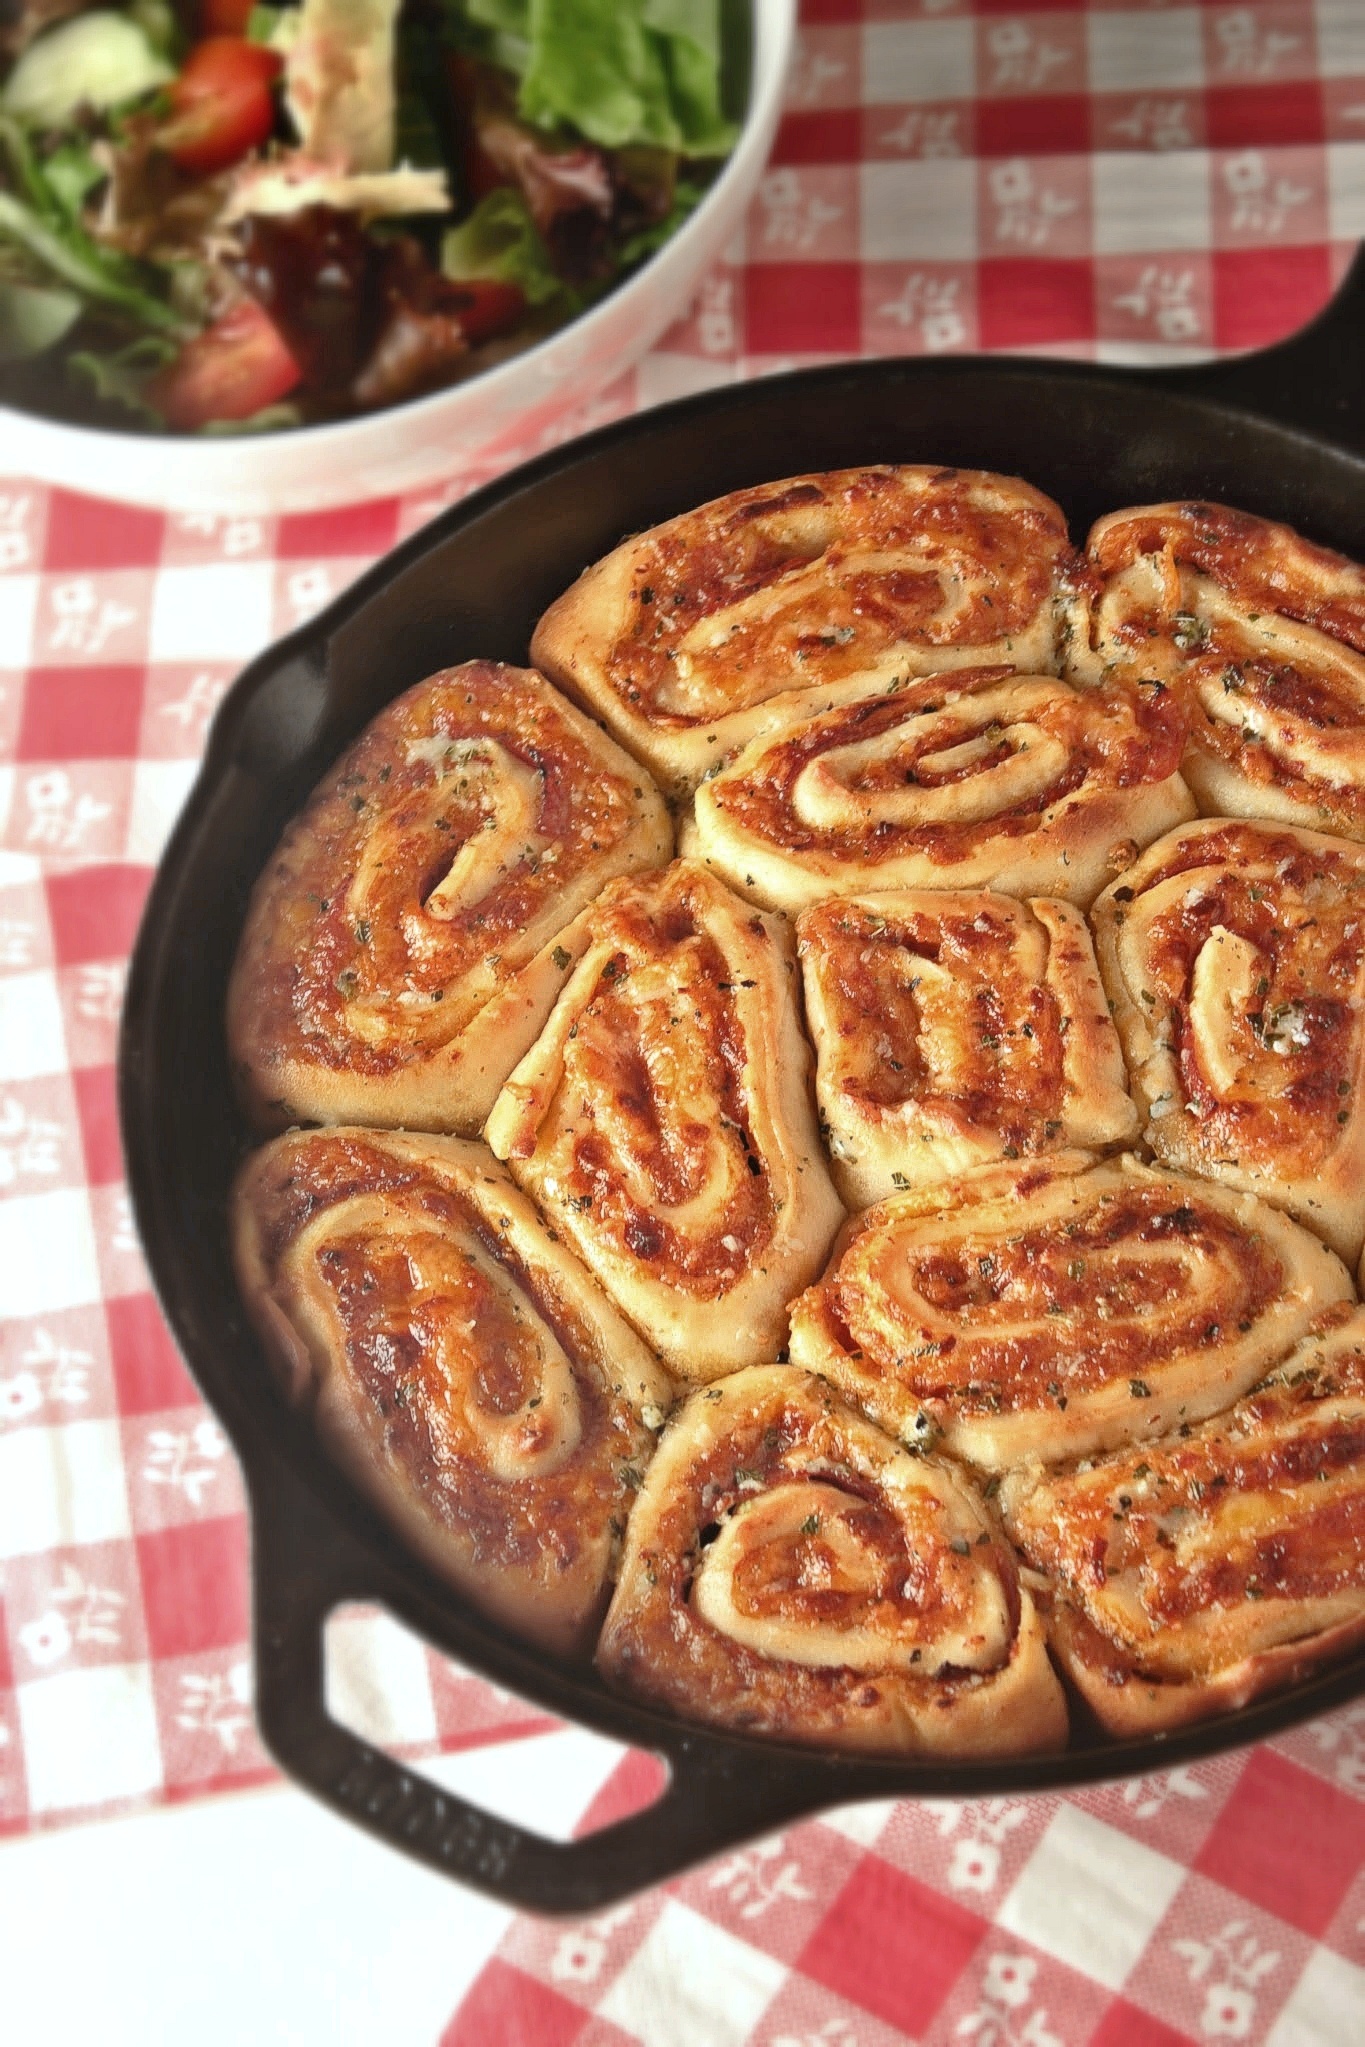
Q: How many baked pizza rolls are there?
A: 11